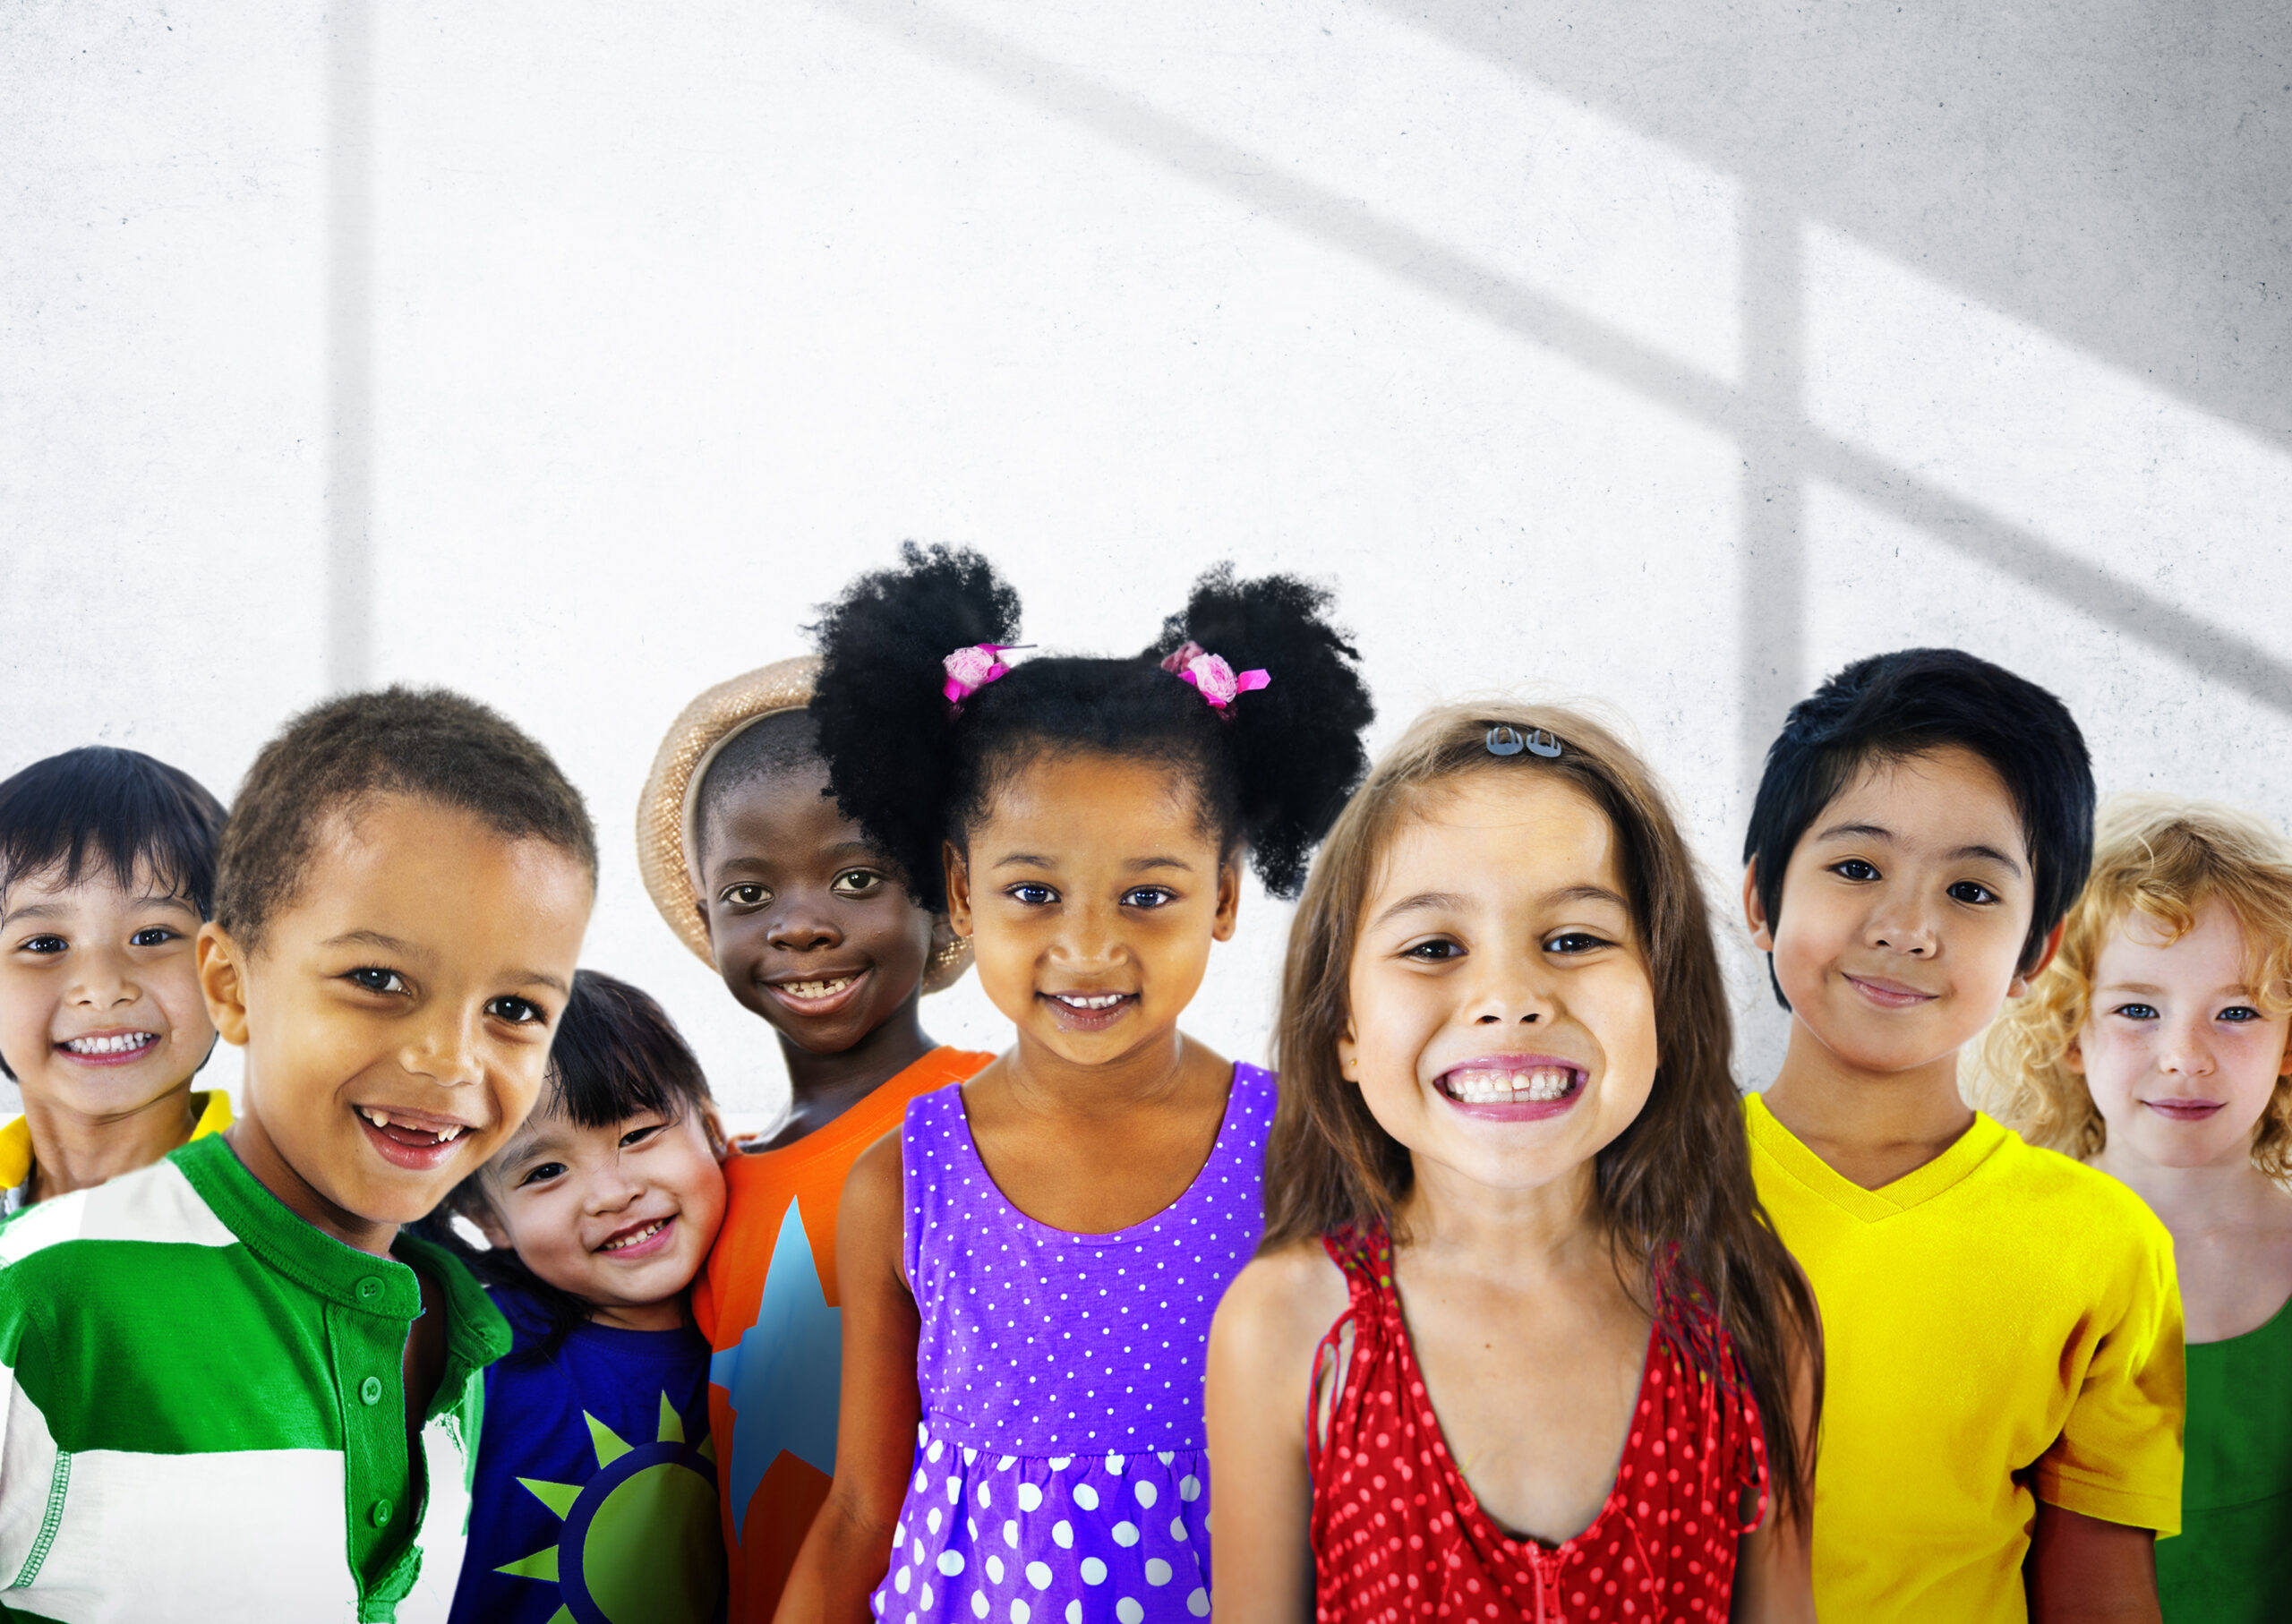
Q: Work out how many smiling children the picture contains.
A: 8